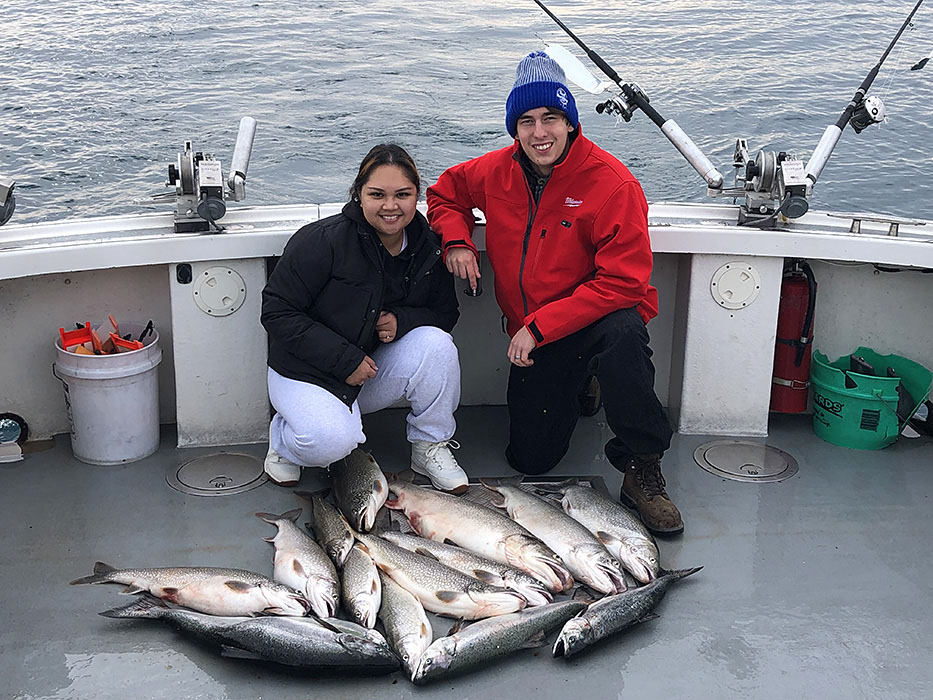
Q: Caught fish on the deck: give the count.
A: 15